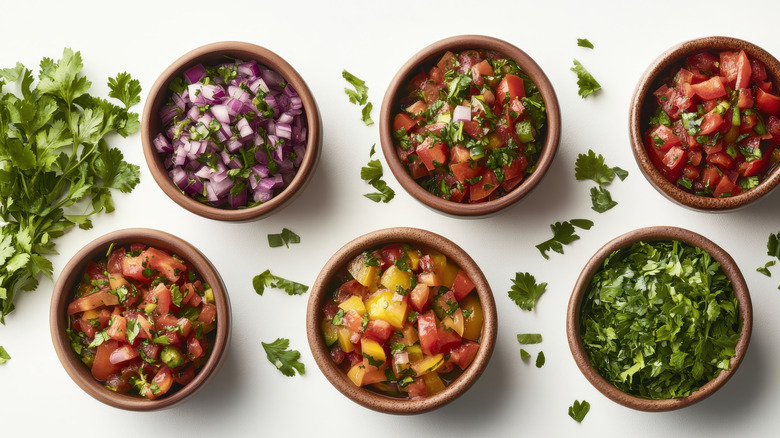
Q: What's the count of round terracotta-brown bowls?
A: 6